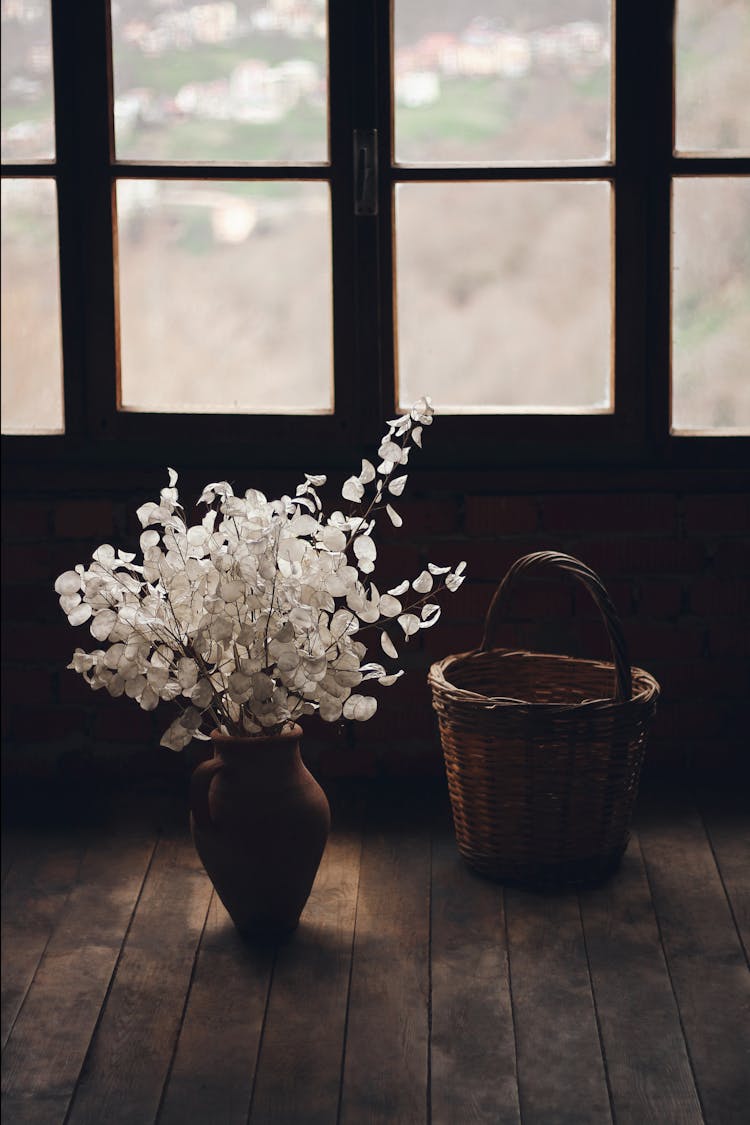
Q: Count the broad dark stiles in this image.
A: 3